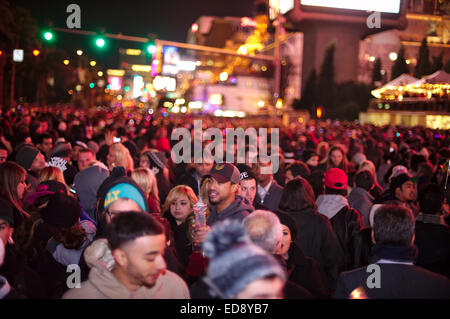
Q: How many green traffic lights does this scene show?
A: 3